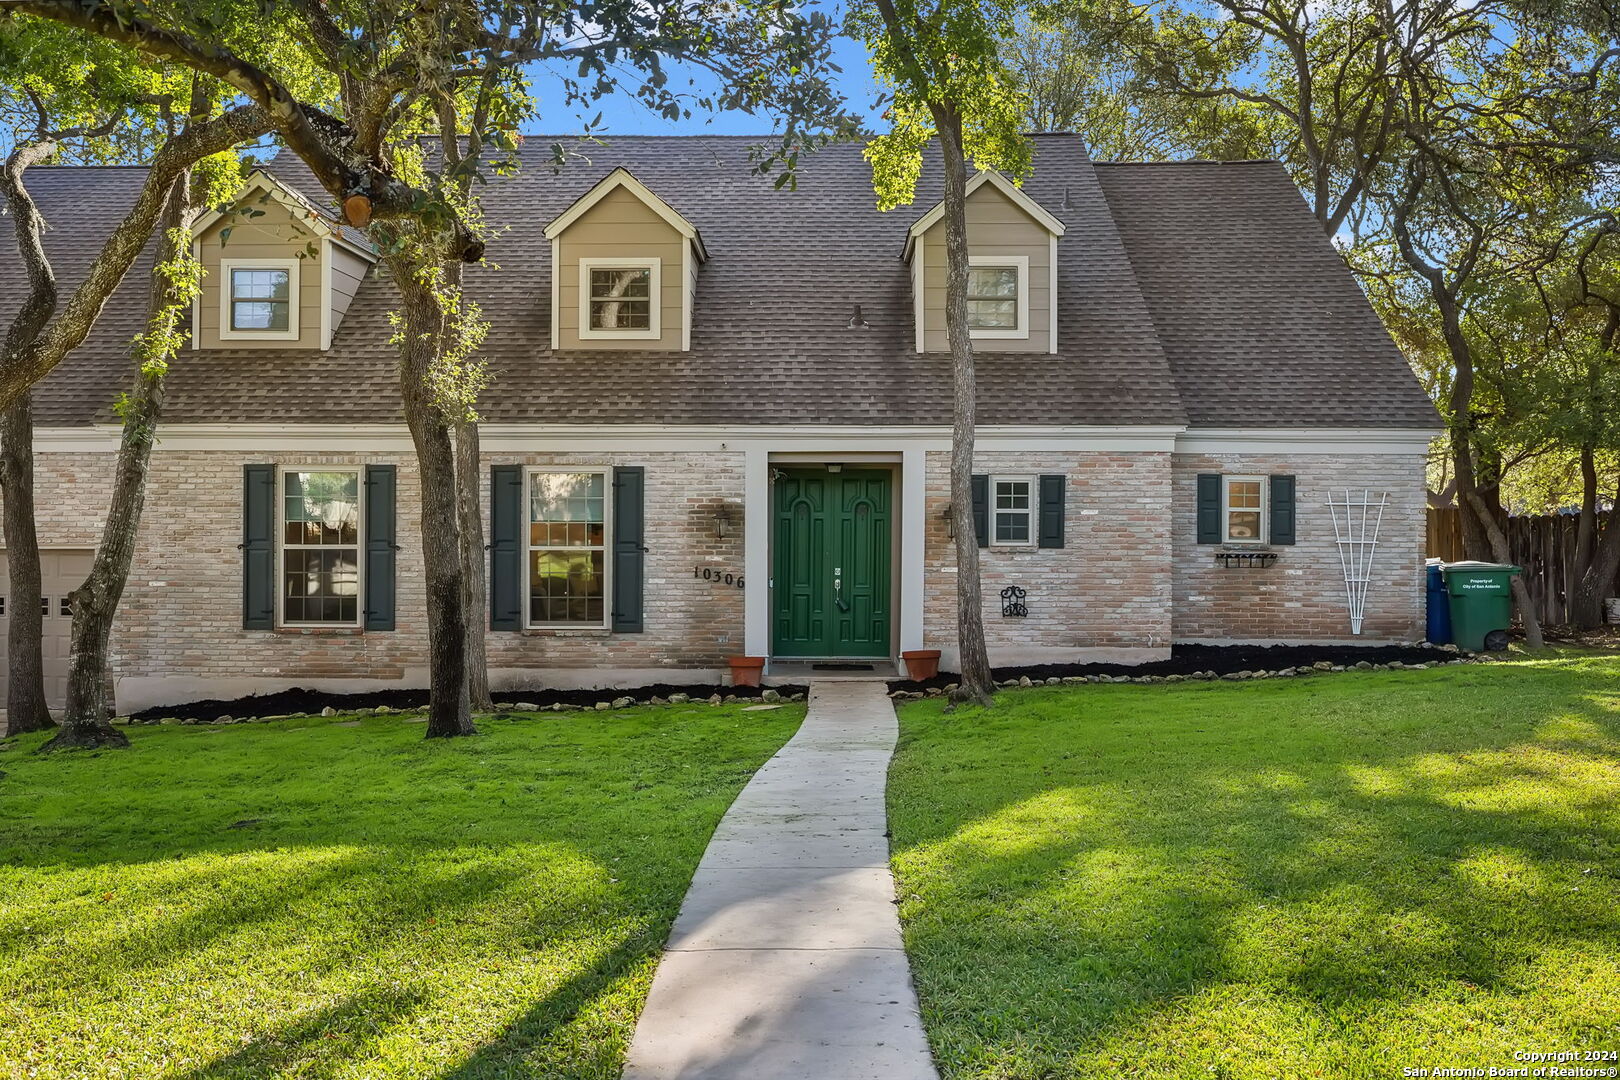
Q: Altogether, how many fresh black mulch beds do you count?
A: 2